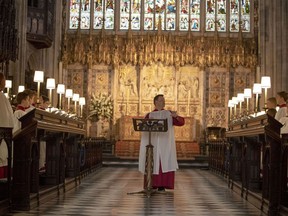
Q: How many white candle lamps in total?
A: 14